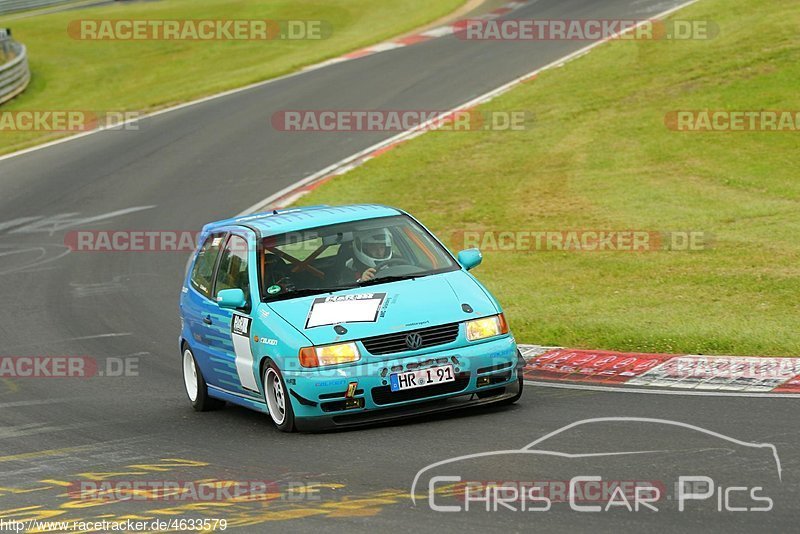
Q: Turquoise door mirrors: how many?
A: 2